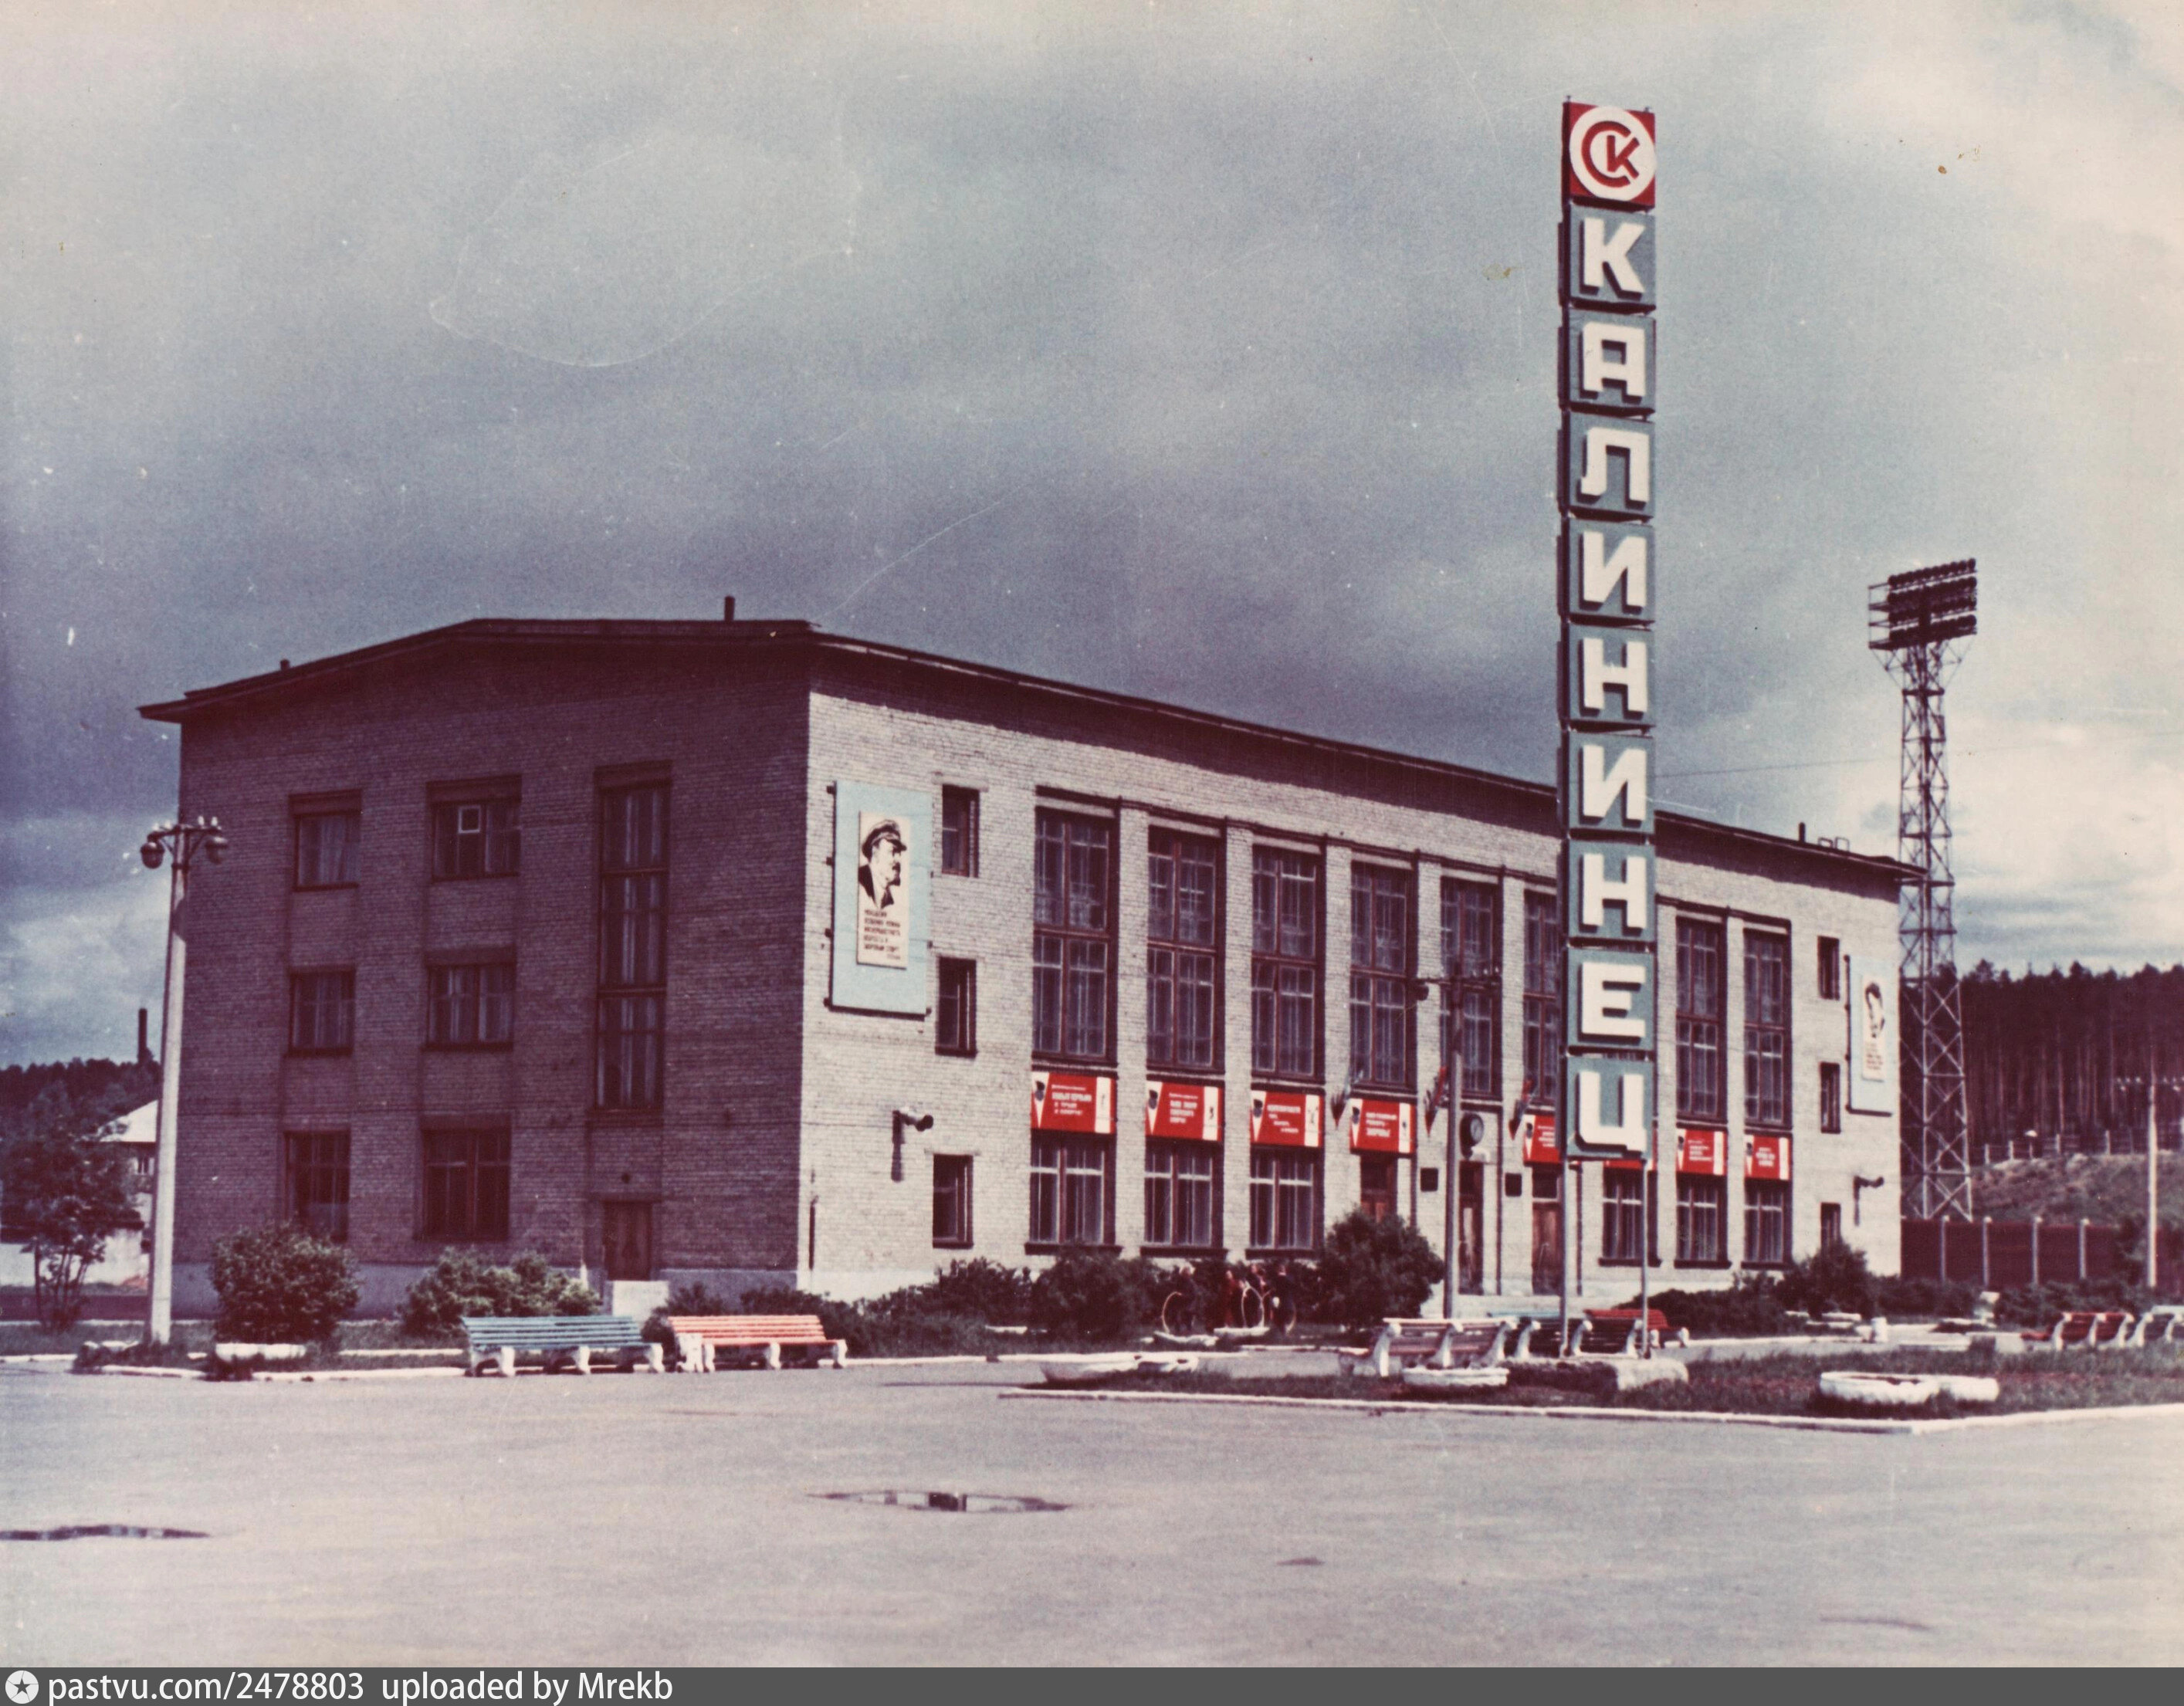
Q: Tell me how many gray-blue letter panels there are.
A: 9